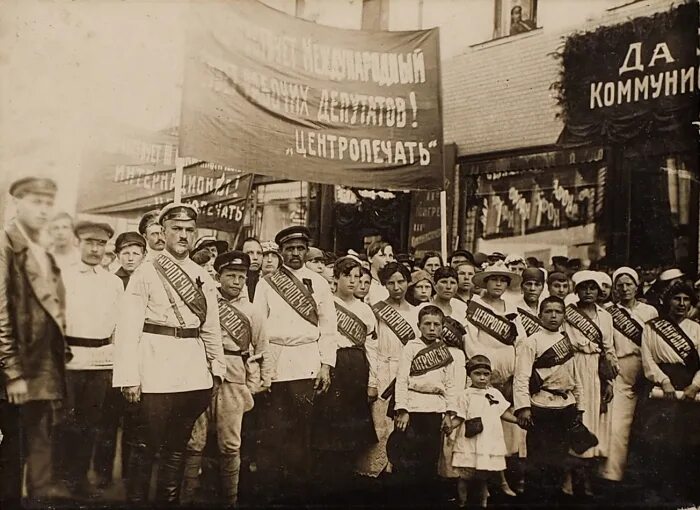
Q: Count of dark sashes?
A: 13